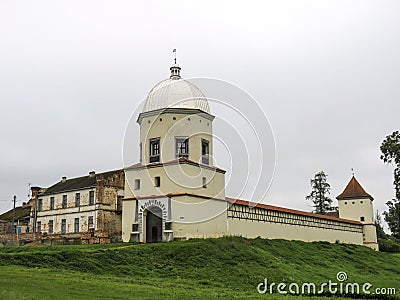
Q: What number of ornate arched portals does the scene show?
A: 1